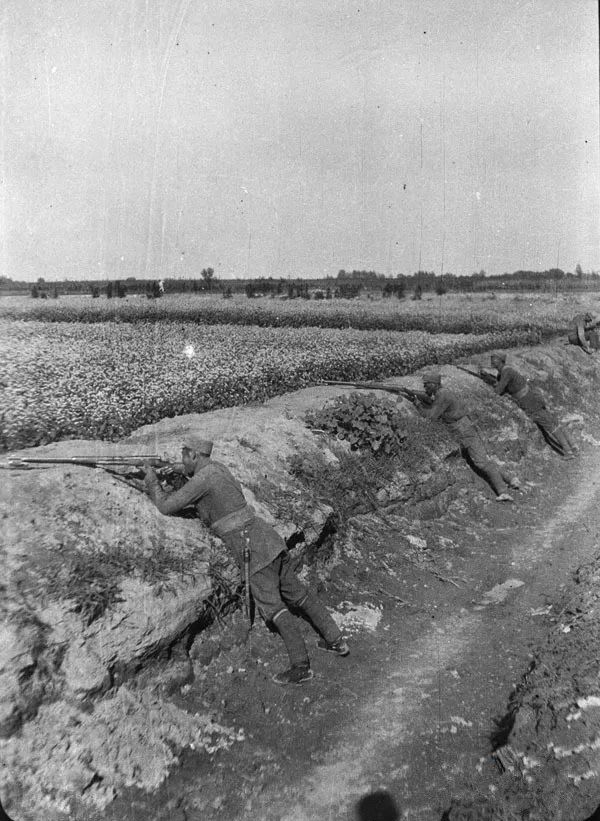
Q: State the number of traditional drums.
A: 0